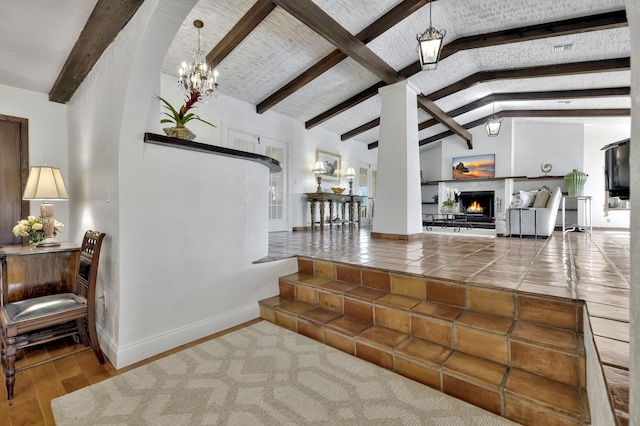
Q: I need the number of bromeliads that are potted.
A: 1